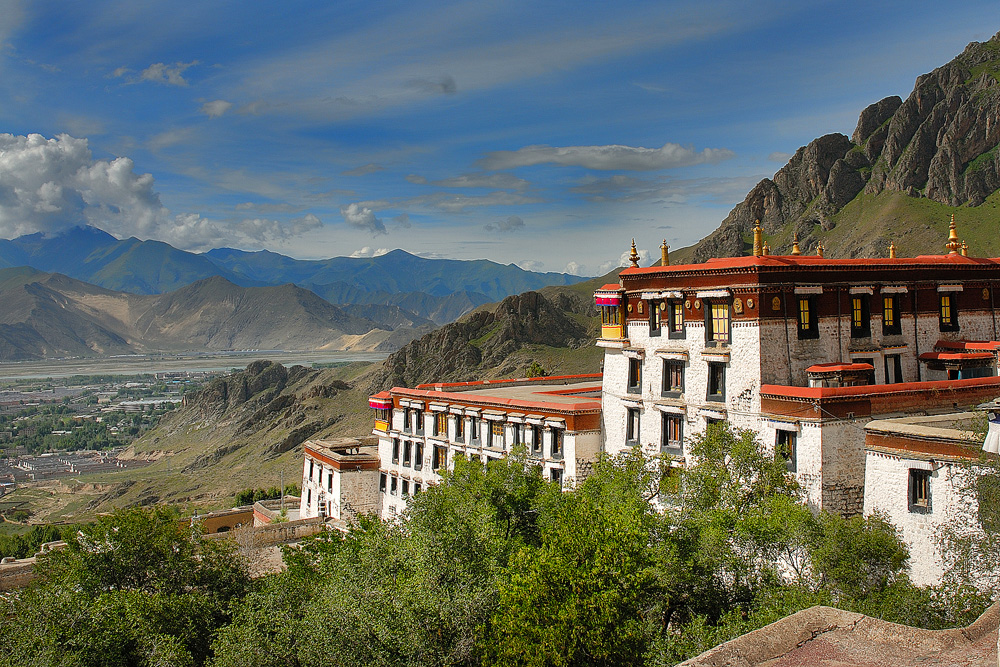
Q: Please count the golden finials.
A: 9